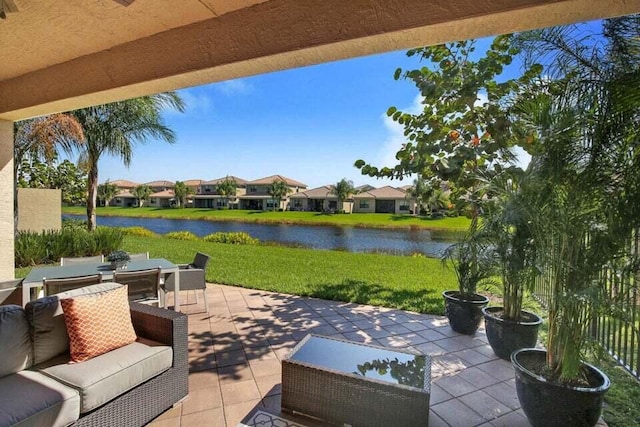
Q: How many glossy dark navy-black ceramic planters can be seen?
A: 3